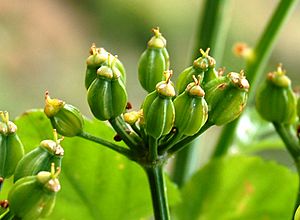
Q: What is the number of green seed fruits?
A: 12